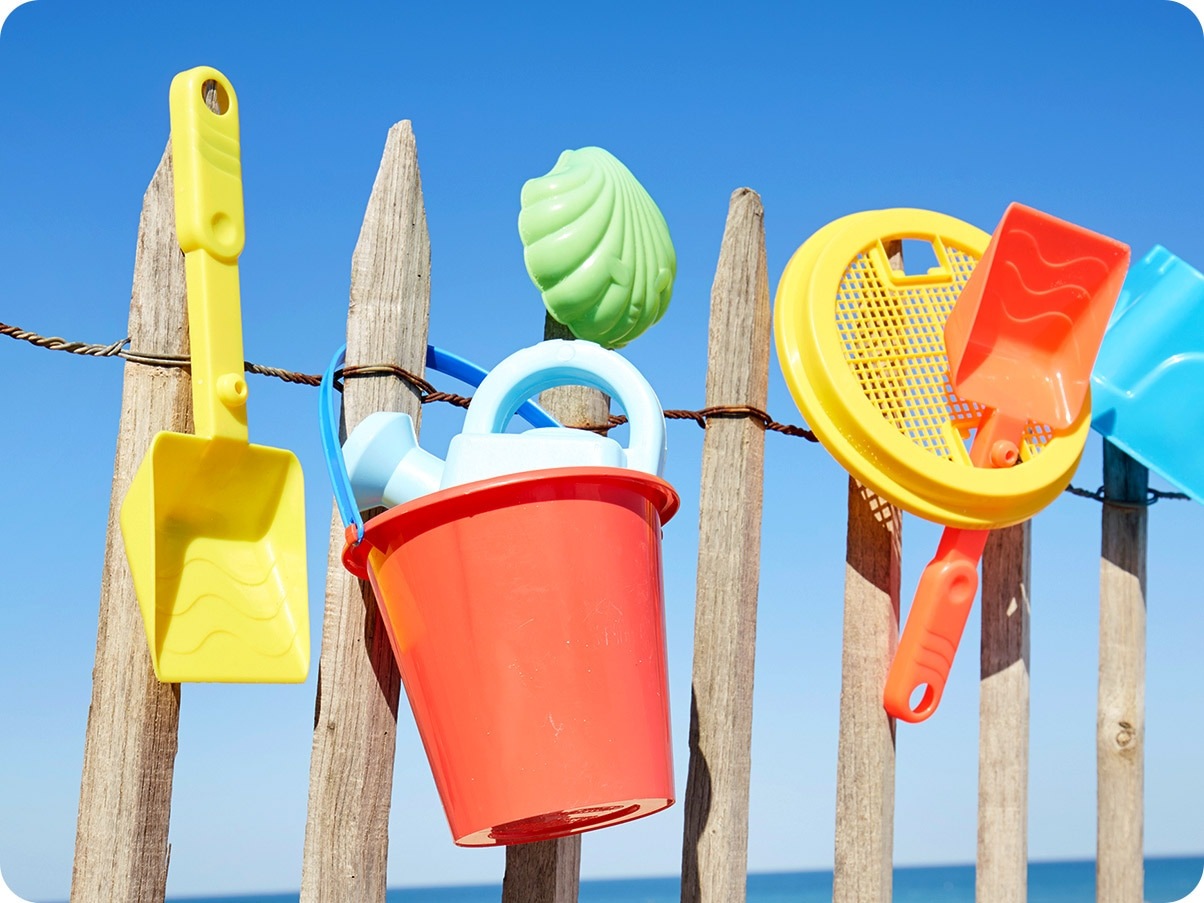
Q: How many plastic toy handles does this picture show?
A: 4